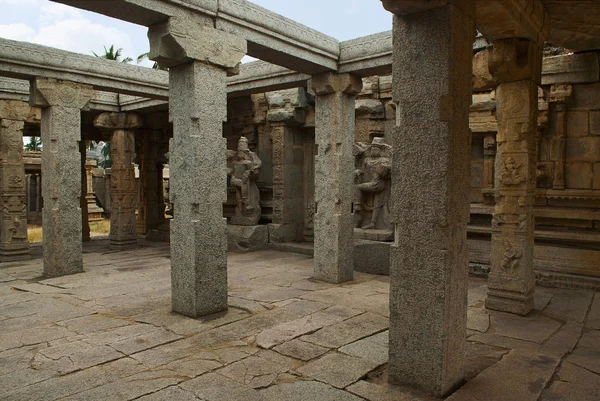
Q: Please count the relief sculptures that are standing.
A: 2